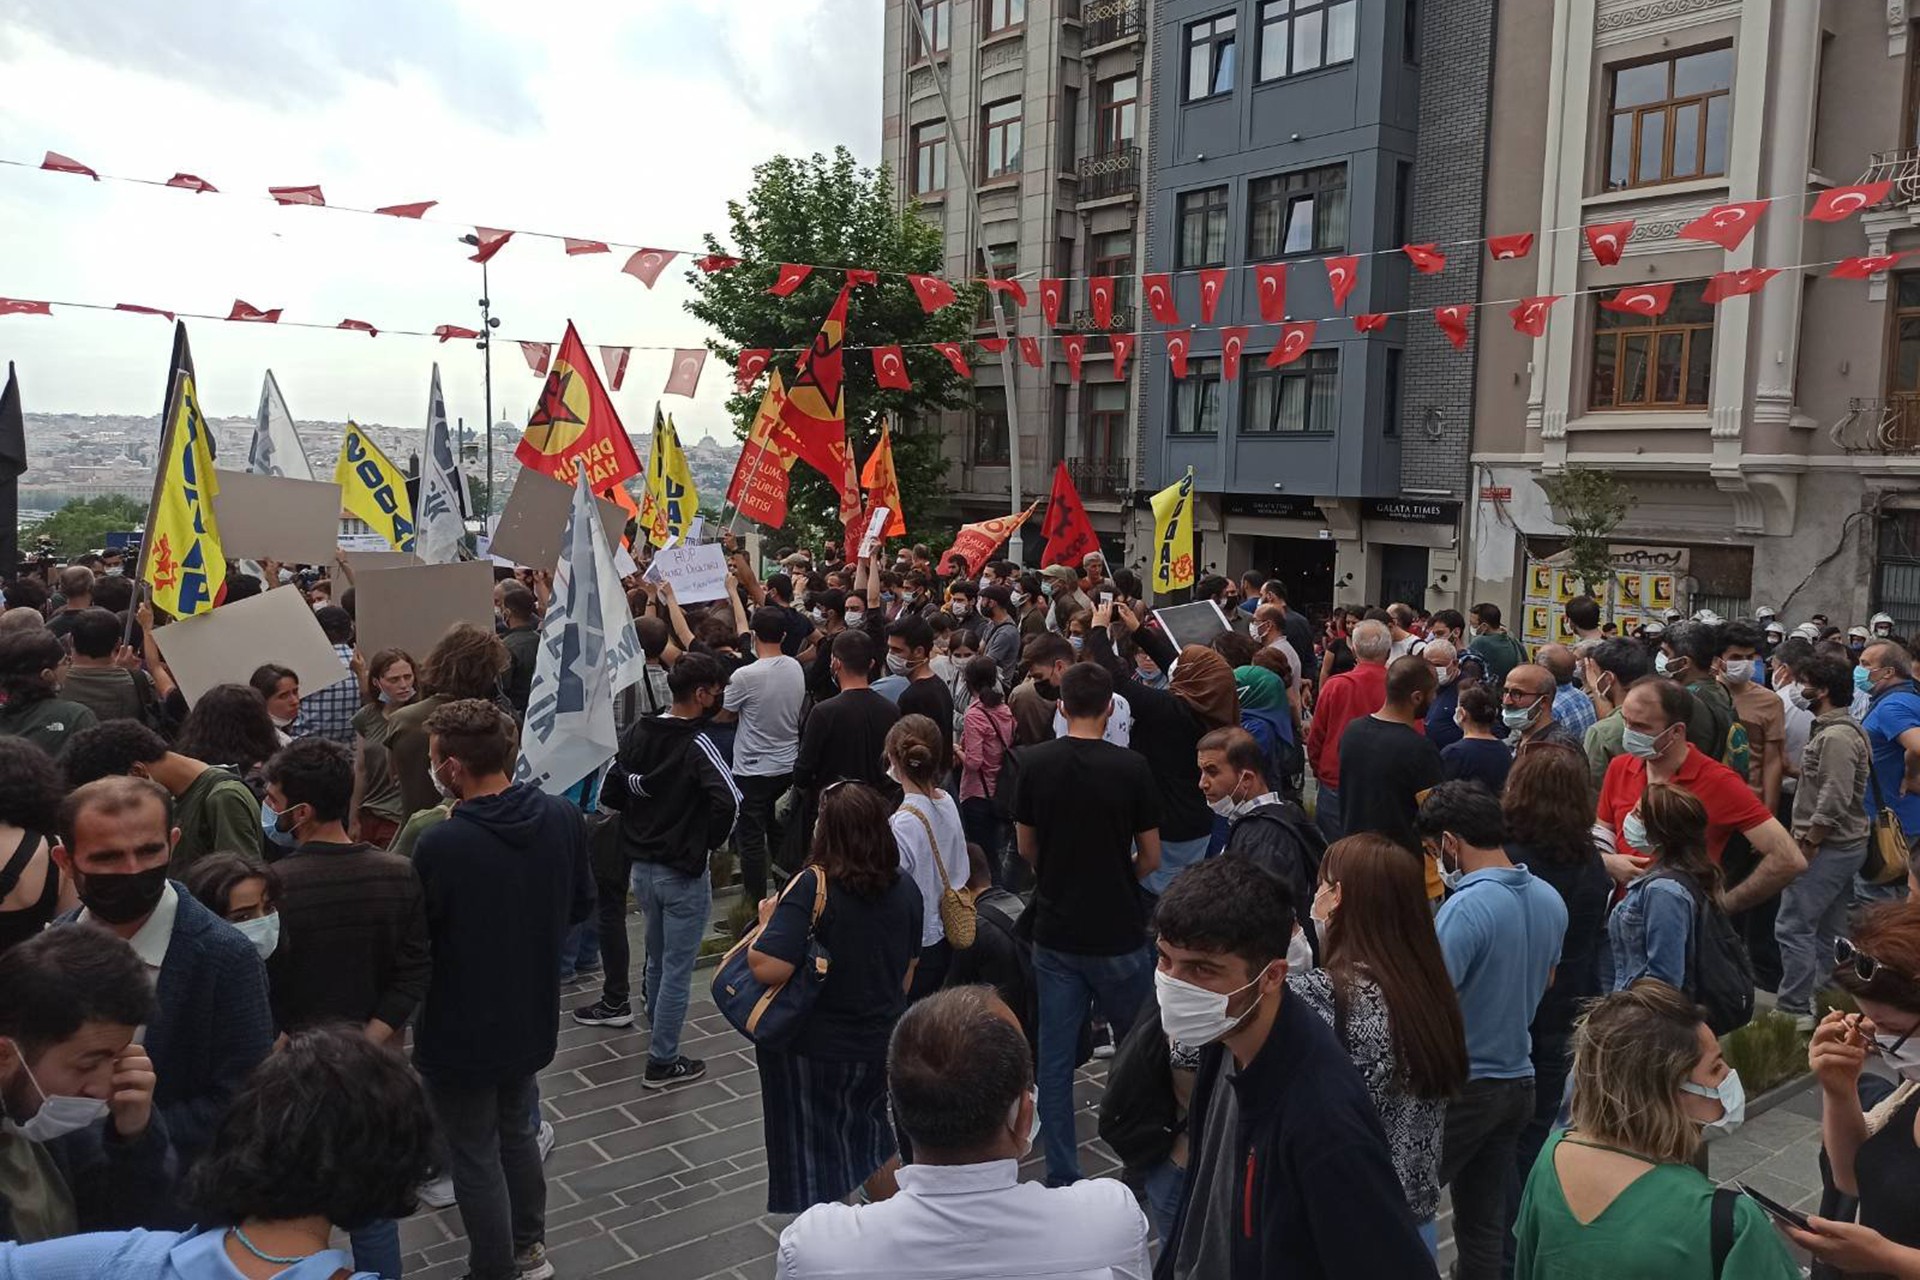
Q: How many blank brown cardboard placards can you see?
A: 5